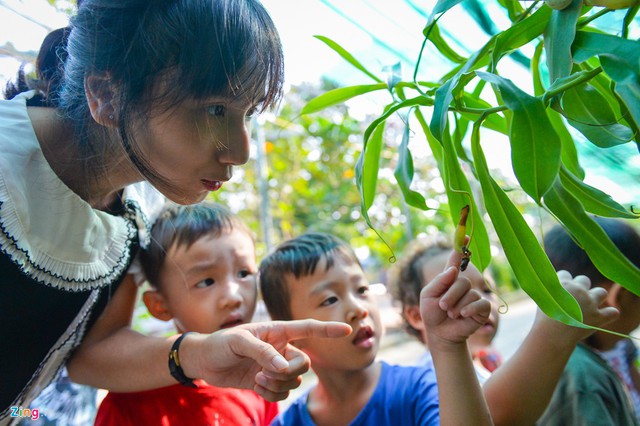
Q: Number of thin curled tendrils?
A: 2